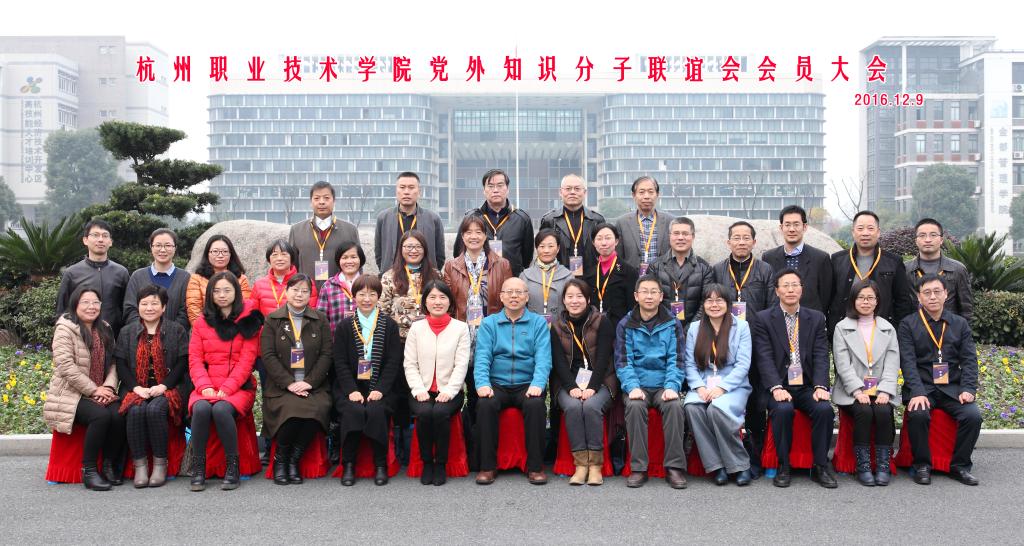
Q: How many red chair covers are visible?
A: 13